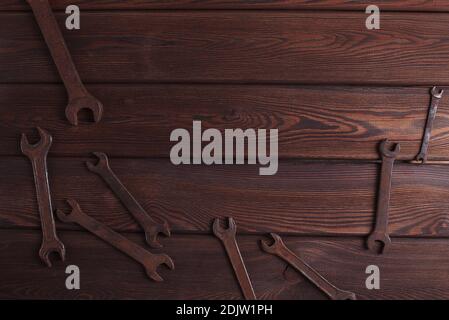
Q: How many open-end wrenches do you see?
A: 8